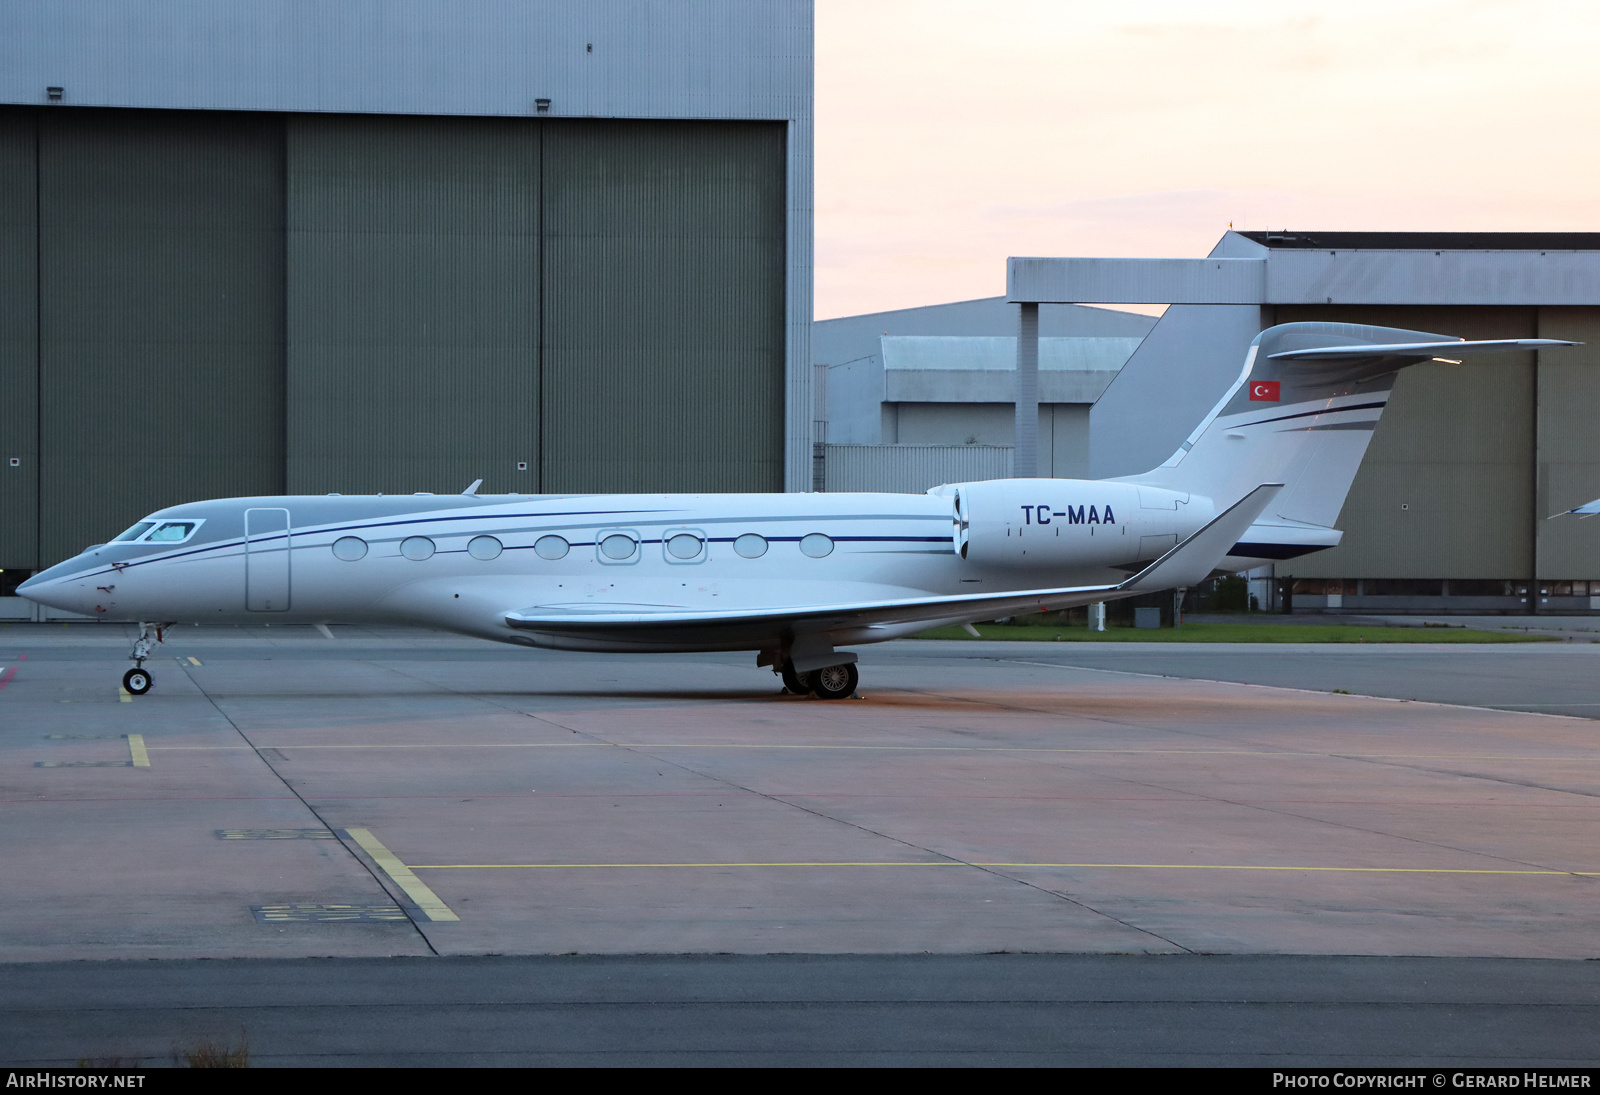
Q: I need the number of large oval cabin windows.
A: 8